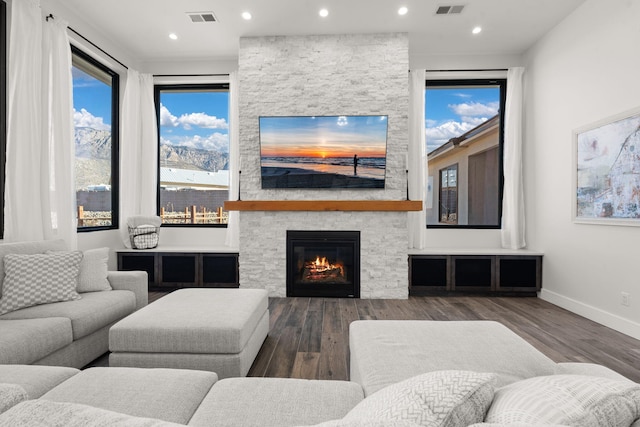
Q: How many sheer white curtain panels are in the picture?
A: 7